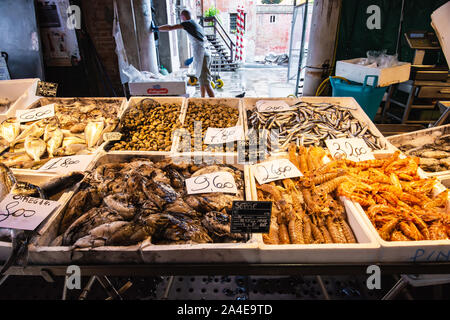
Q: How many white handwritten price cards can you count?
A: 8